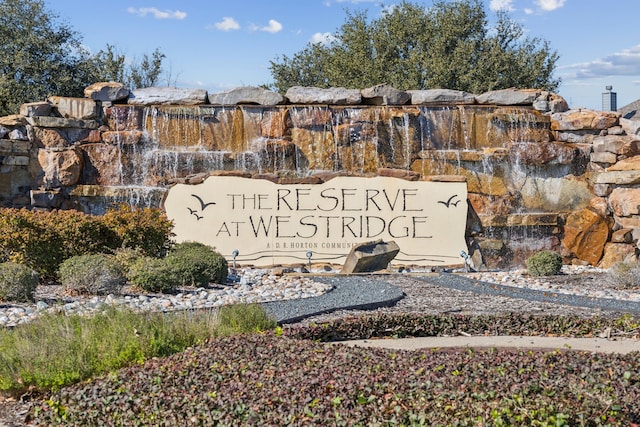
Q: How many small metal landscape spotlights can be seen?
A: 3